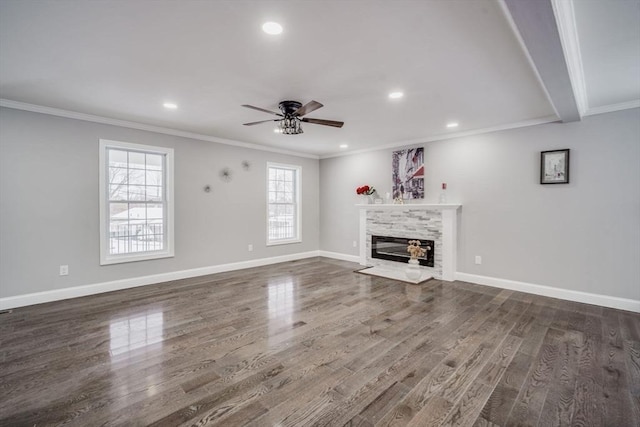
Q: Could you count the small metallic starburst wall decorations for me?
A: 3